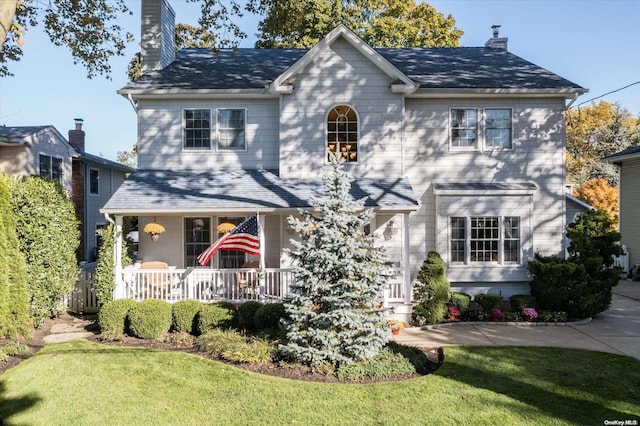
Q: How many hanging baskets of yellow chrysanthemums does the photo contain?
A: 2